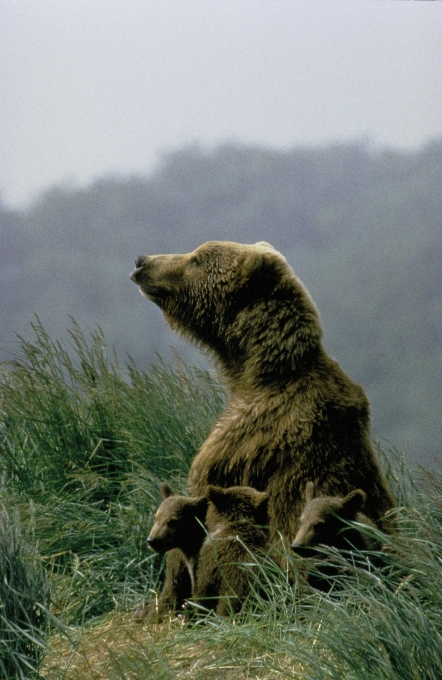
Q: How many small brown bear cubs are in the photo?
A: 3